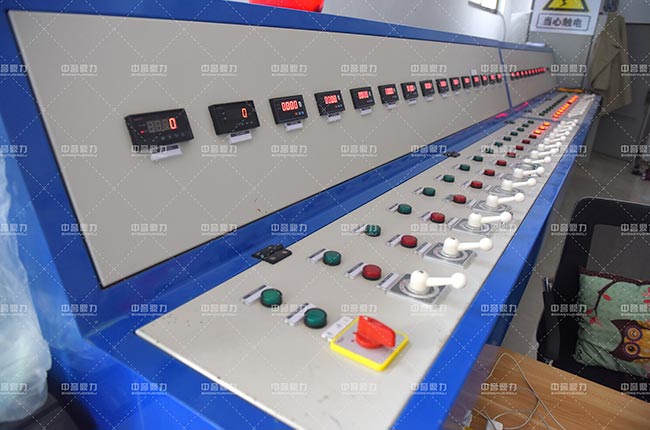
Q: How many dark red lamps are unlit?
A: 11